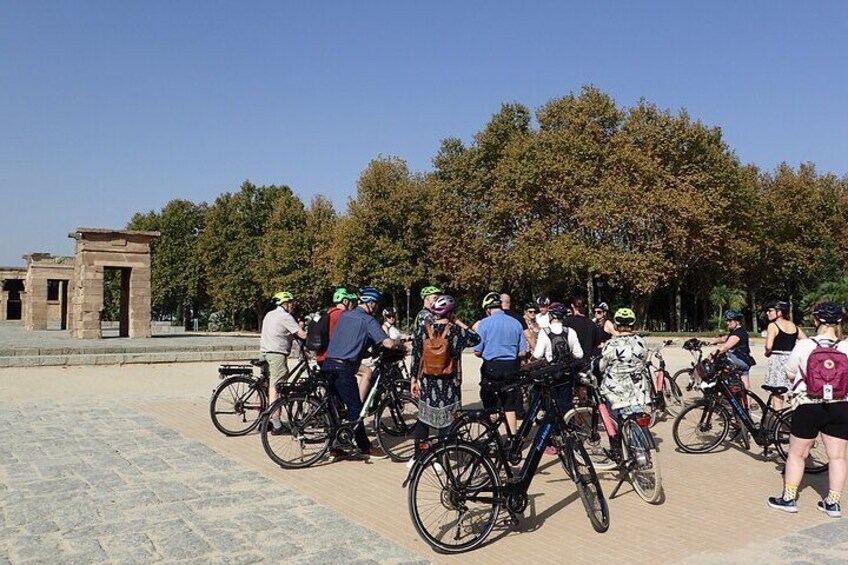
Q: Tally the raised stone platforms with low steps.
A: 1